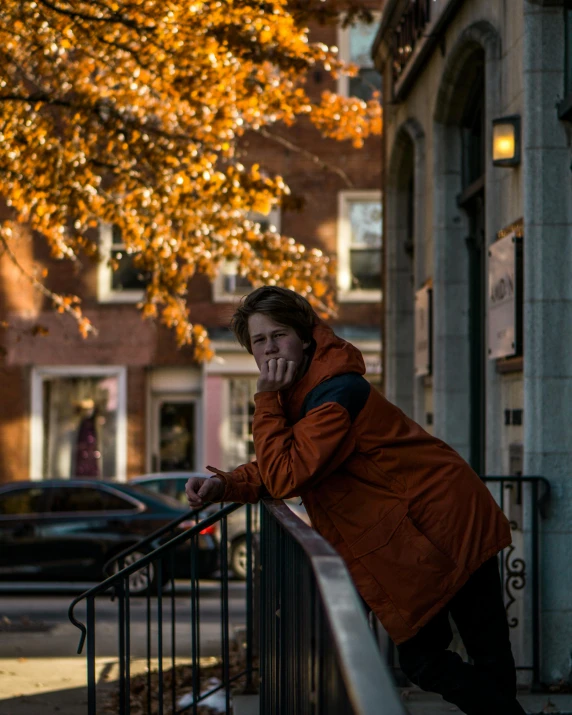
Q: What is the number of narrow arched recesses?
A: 2